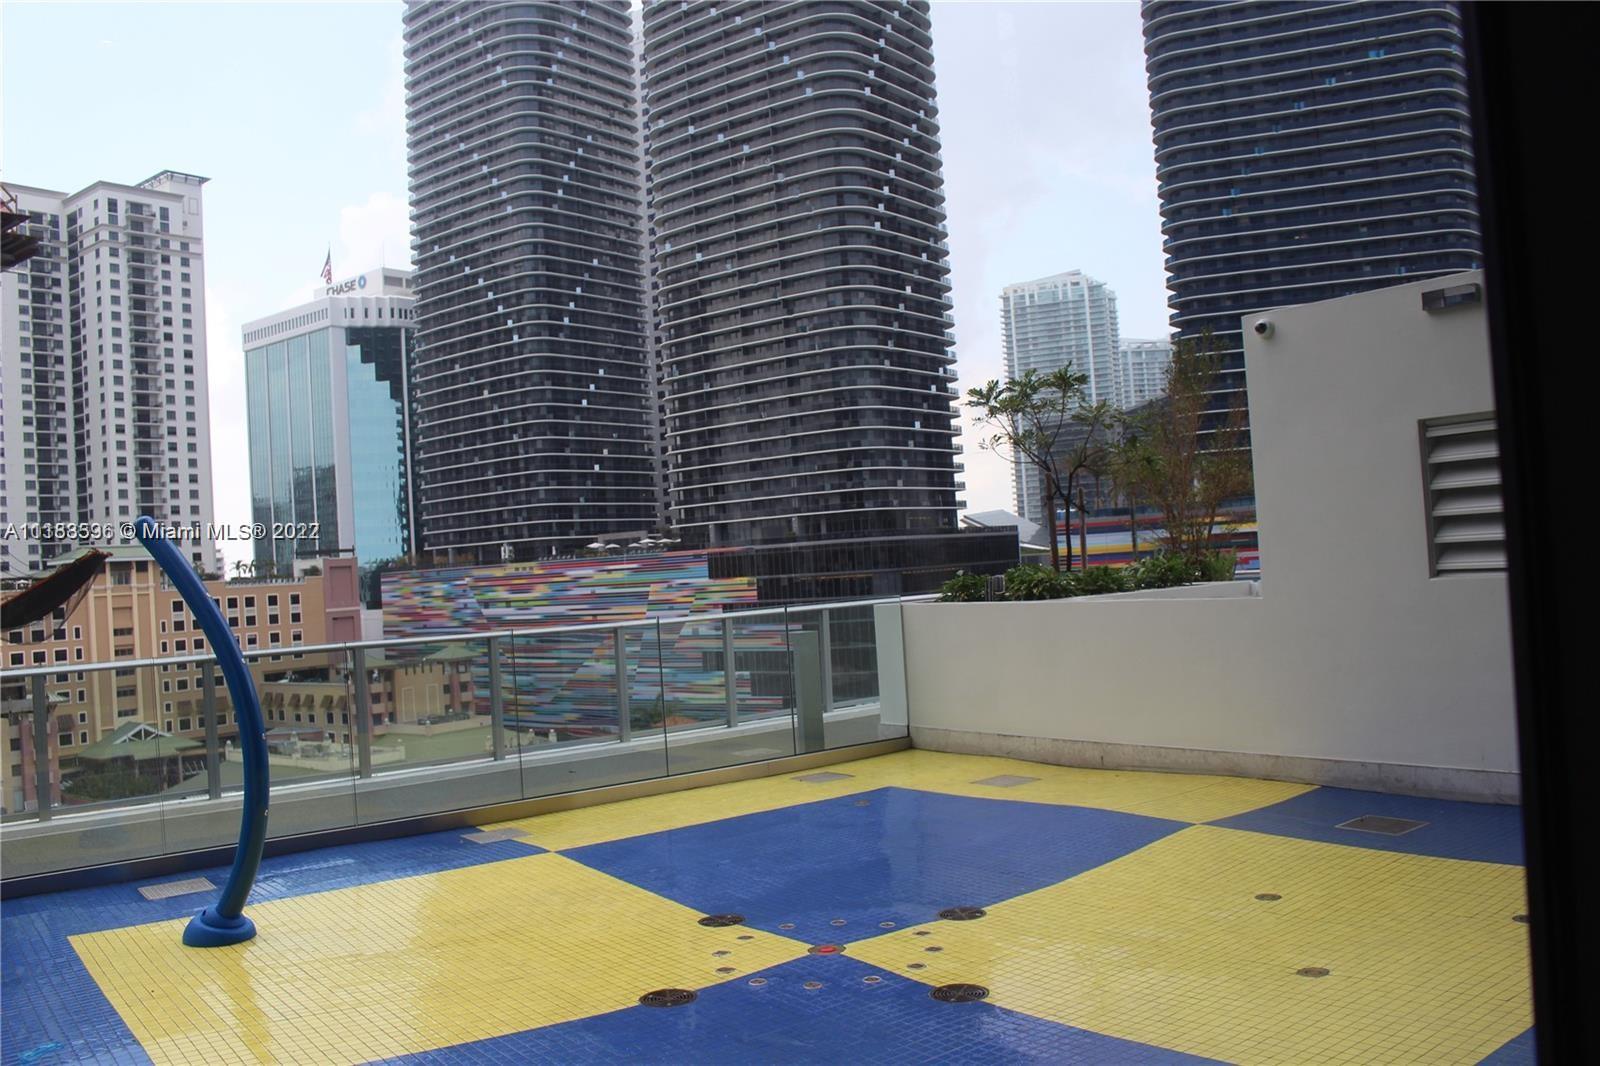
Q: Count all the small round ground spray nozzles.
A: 12